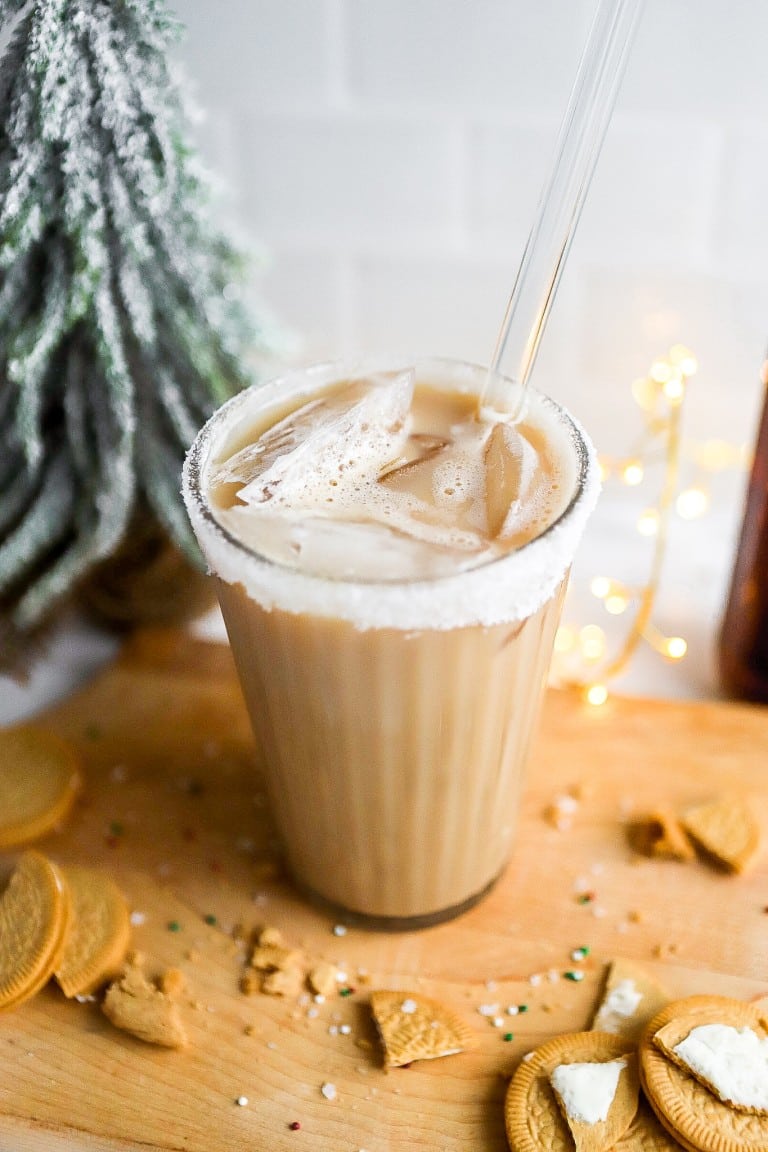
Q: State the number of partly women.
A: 0